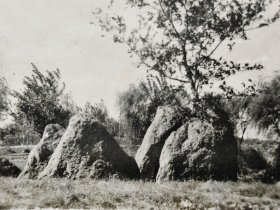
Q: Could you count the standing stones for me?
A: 4